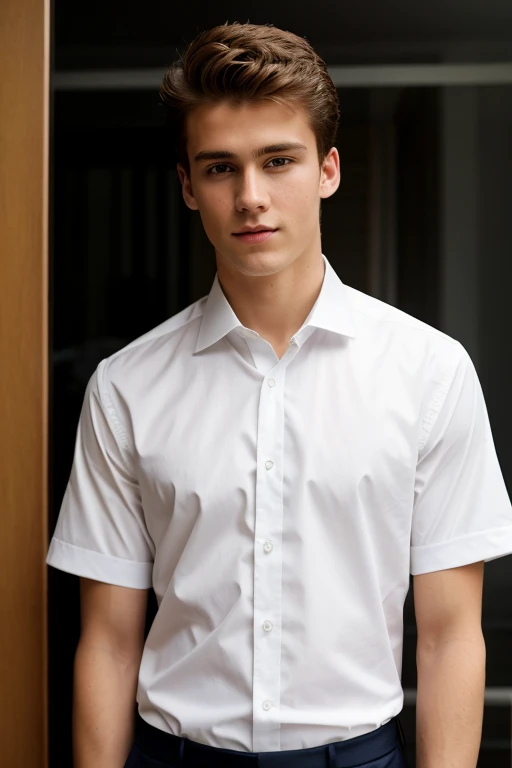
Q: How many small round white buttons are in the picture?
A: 5